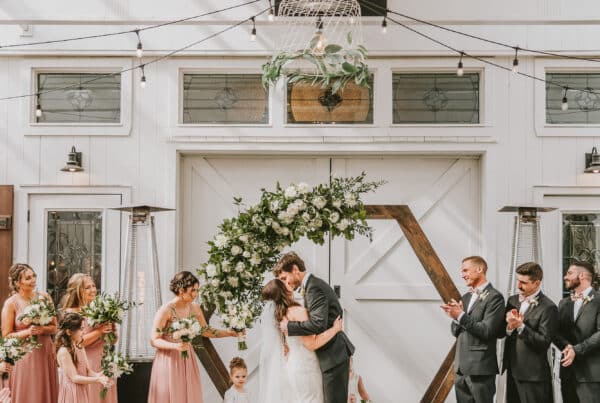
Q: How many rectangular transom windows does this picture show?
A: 5